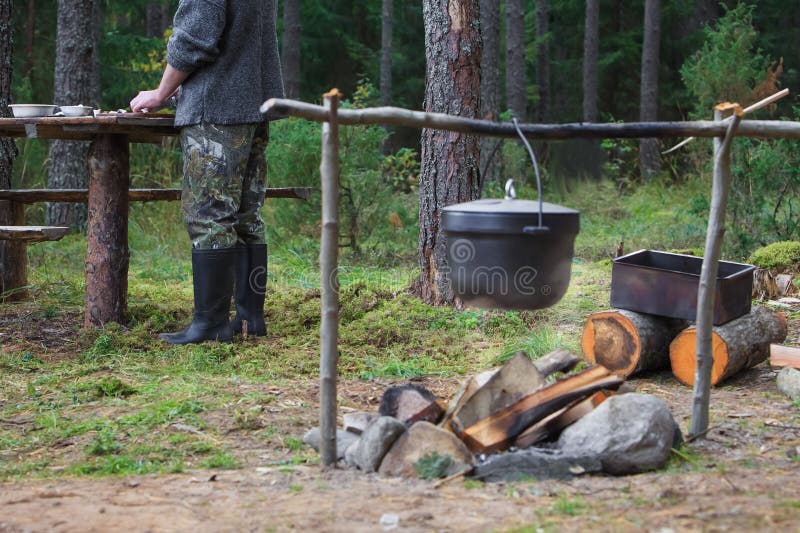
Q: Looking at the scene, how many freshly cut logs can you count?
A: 2